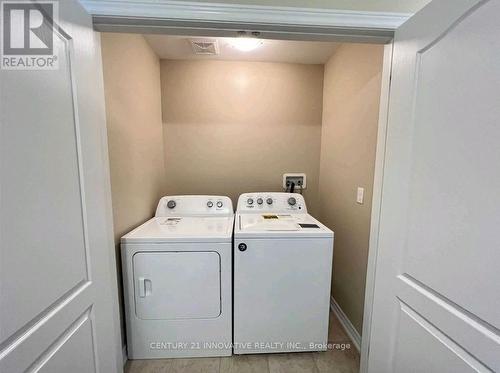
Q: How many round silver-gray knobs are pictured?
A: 7